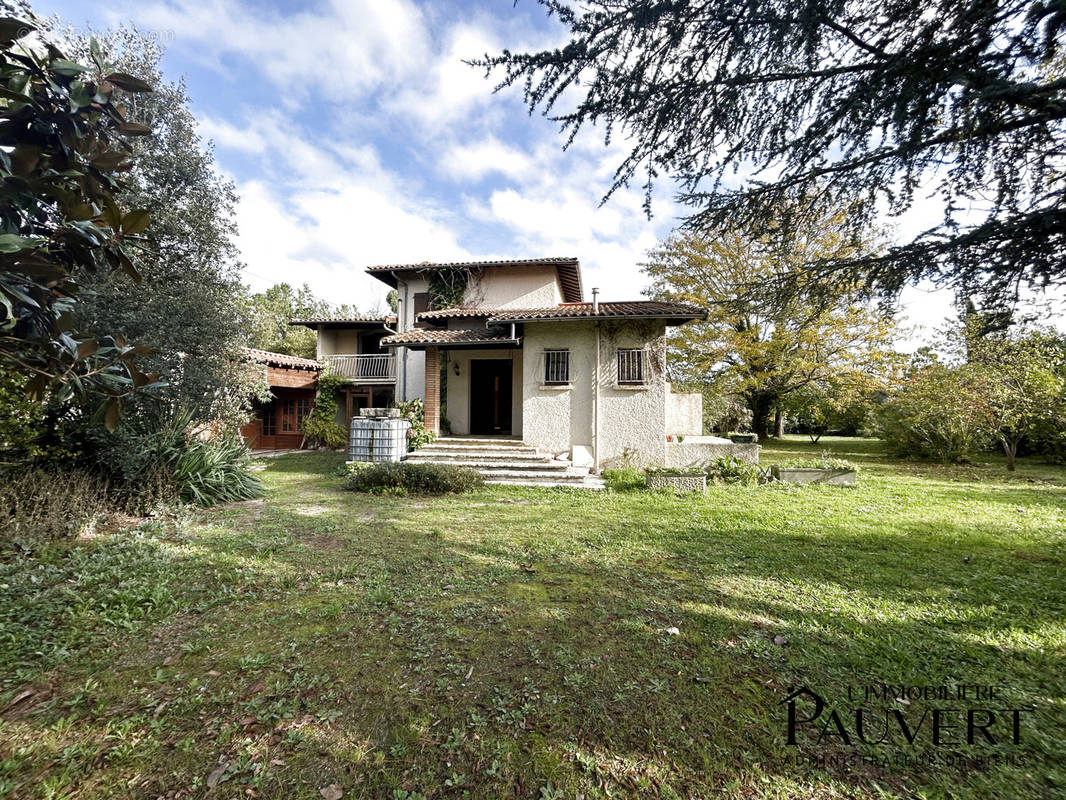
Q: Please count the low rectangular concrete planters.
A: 2